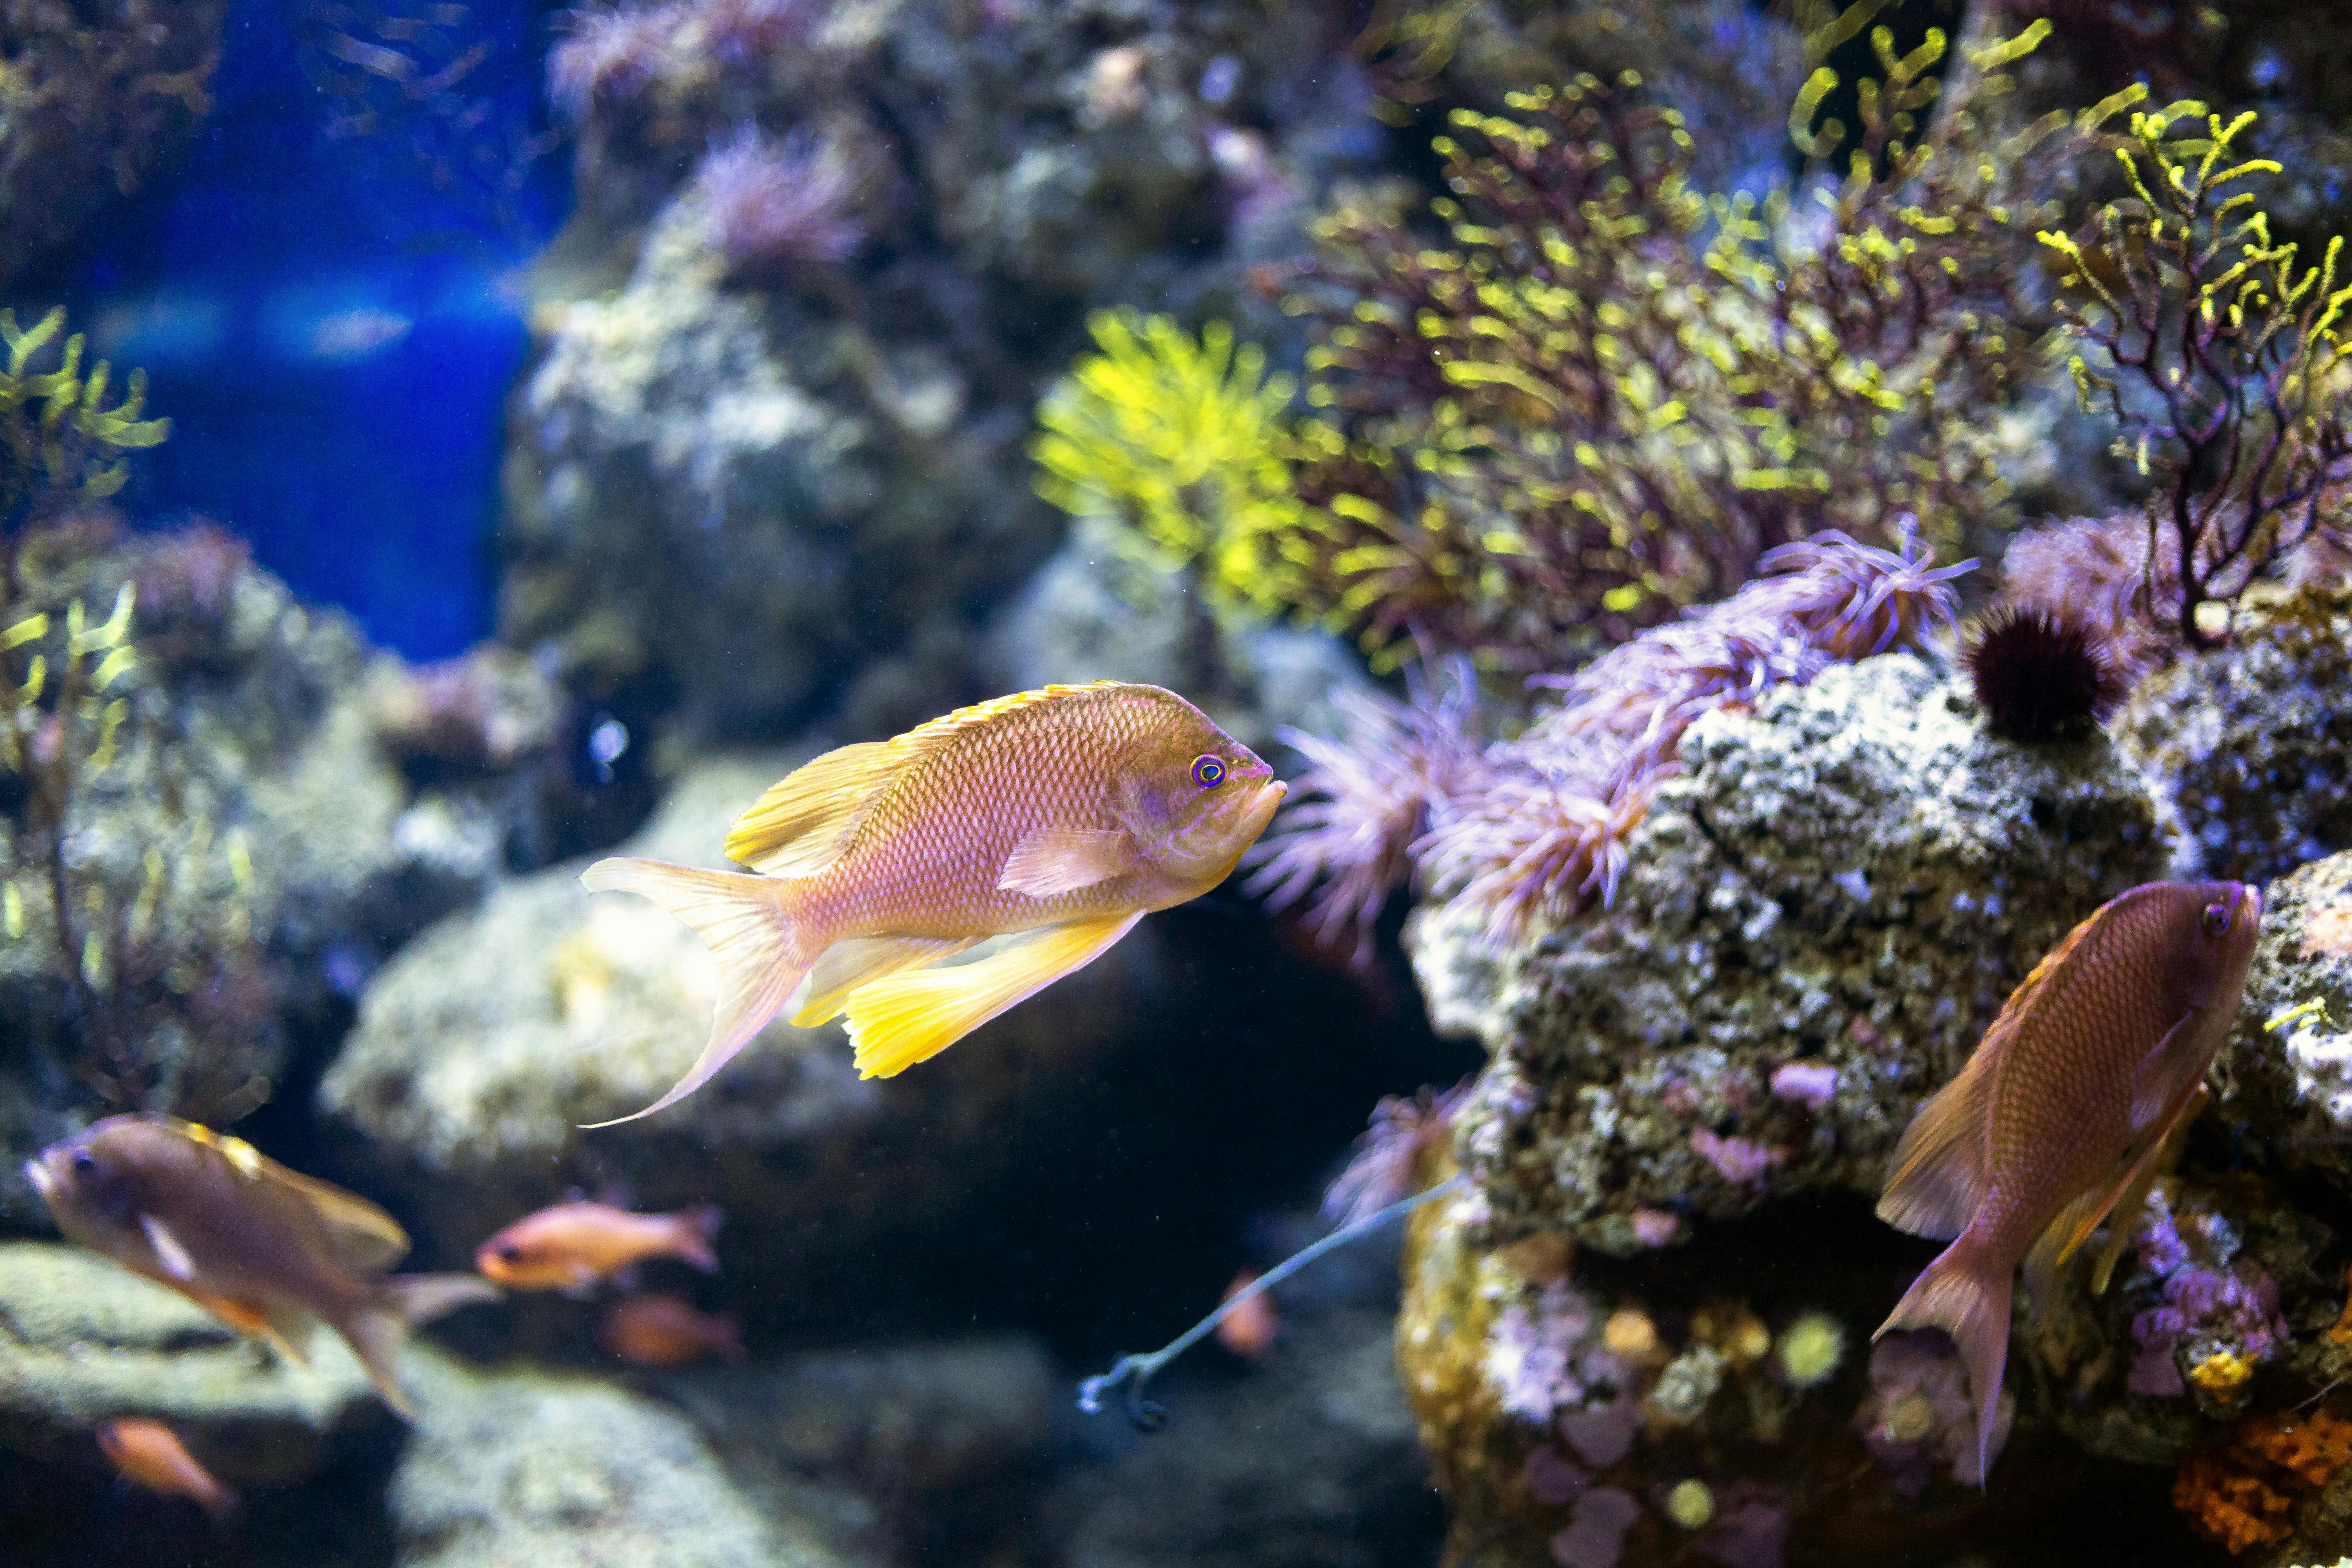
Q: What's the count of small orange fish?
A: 4